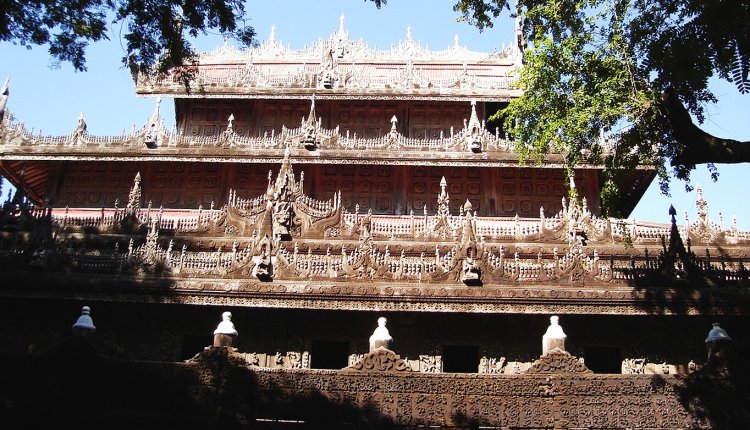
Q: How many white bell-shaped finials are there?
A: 5